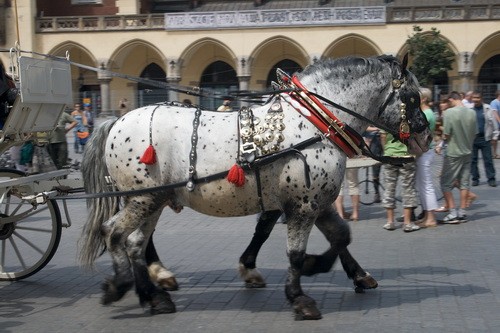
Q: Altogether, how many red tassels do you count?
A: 2